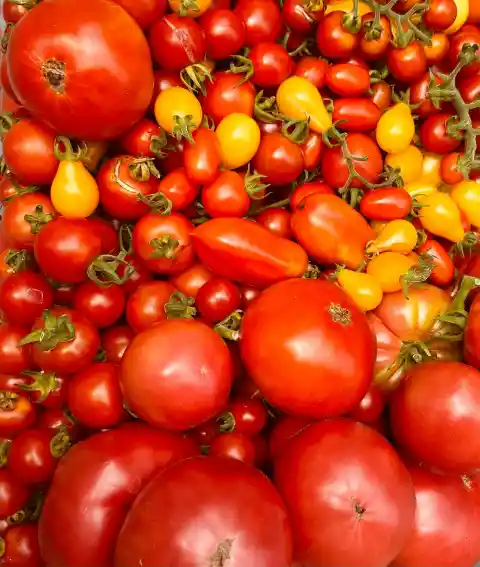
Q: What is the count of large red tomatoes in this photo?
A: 8